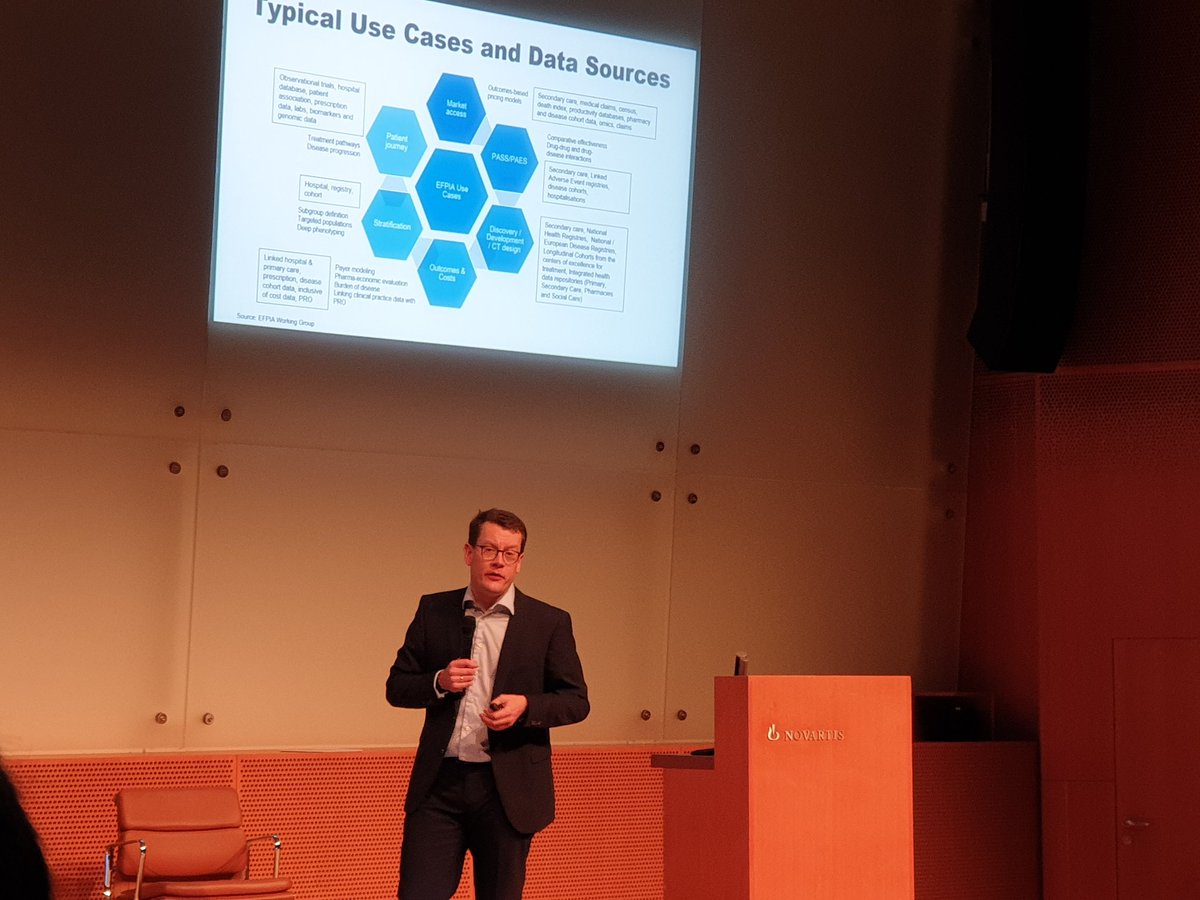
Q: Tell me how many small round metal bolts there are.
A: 14